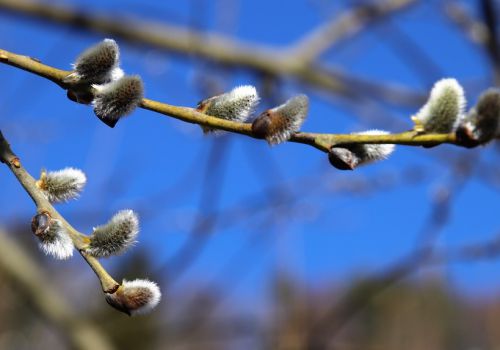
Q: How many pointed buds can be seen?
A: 11